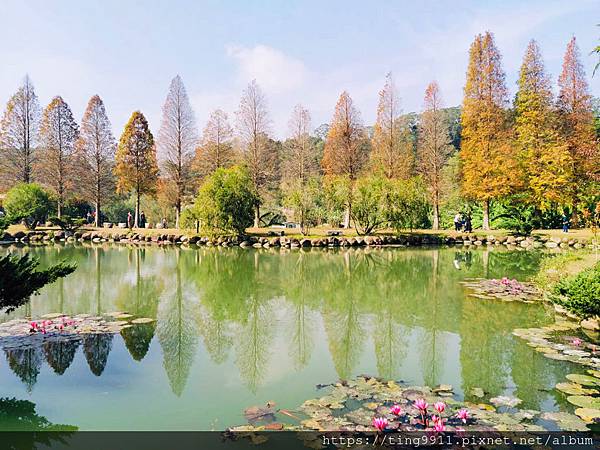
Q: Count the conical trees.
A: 14